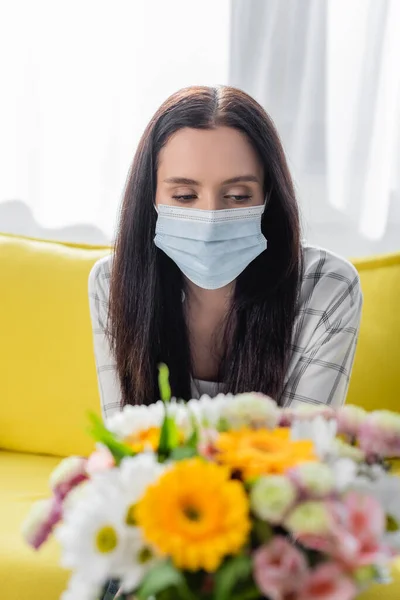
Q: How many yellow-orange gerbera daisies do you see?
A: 3